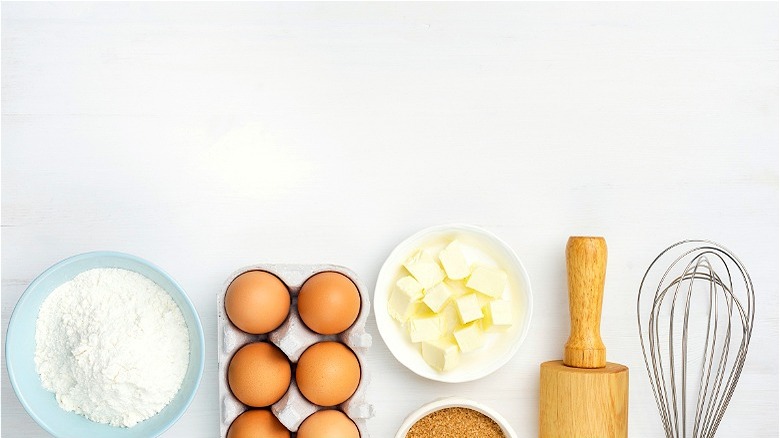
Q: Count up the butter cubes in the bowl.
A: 10